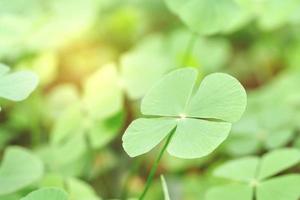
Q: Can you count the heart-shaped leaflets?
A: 4